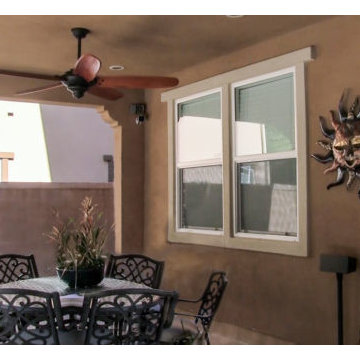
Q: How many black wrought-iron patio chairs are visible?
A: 5